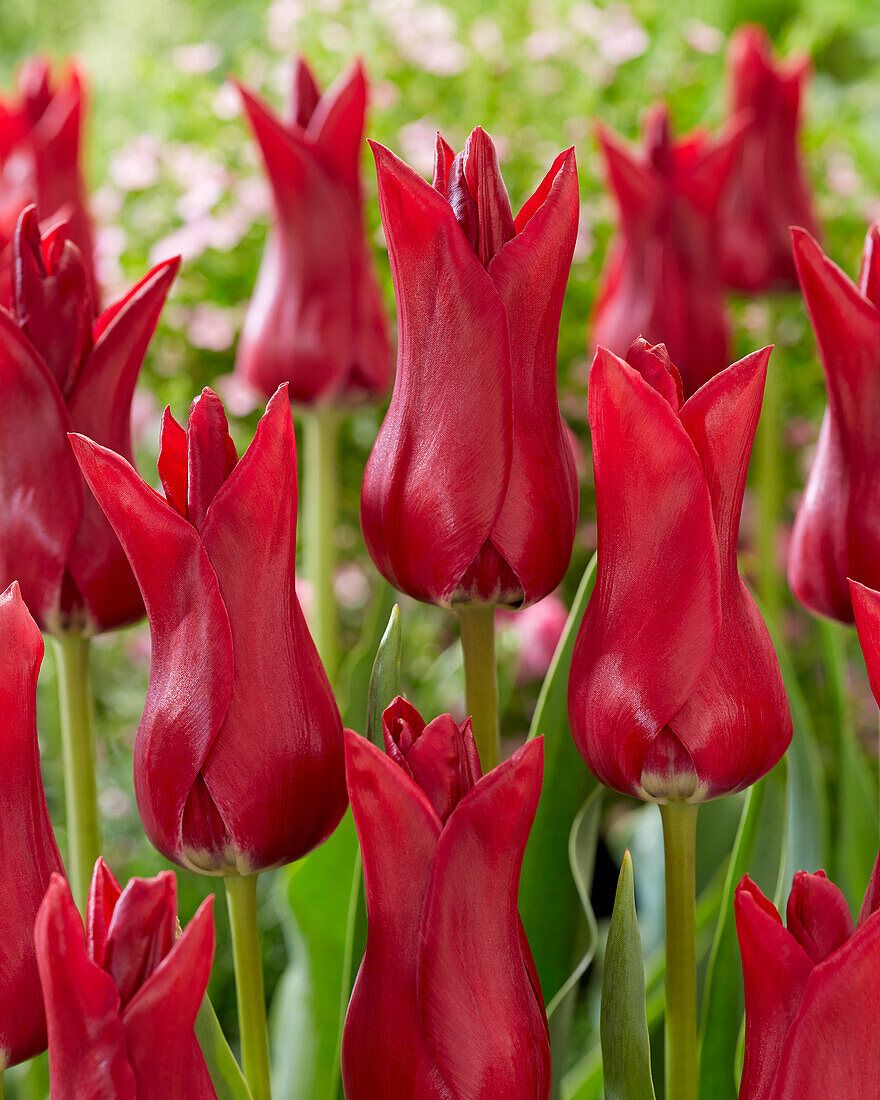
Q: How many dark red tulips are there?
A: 14